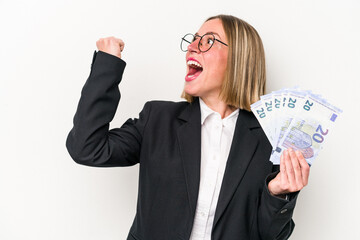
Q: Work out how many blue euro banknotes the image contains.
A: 6